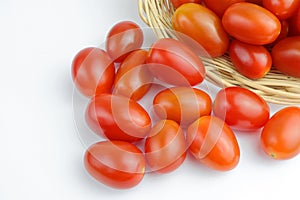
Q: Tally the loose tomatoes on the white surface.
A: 11